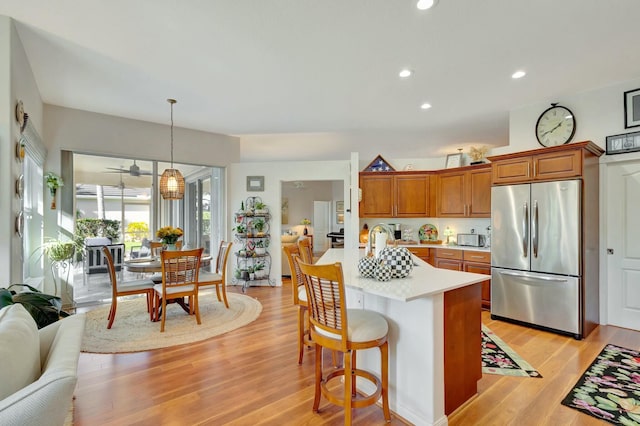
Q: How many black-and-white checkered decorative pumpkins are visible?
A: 3